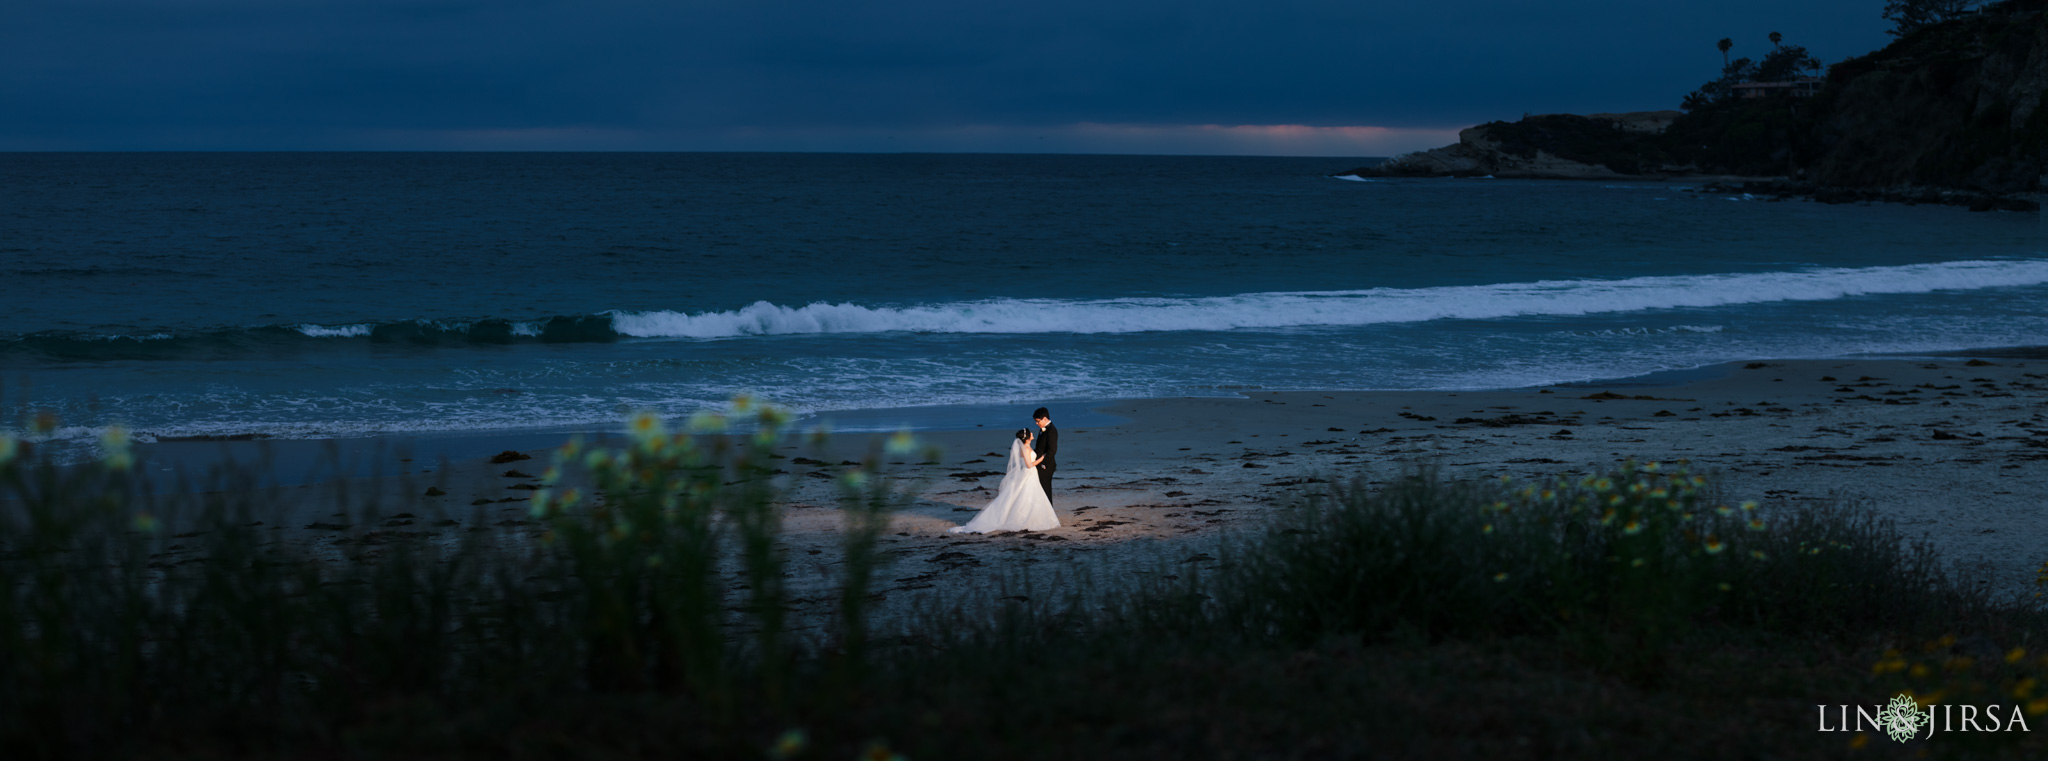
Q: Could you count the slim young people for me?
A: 2